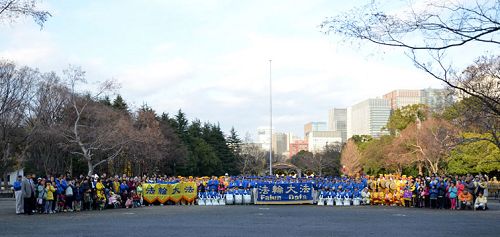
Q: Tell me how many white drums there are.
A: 12